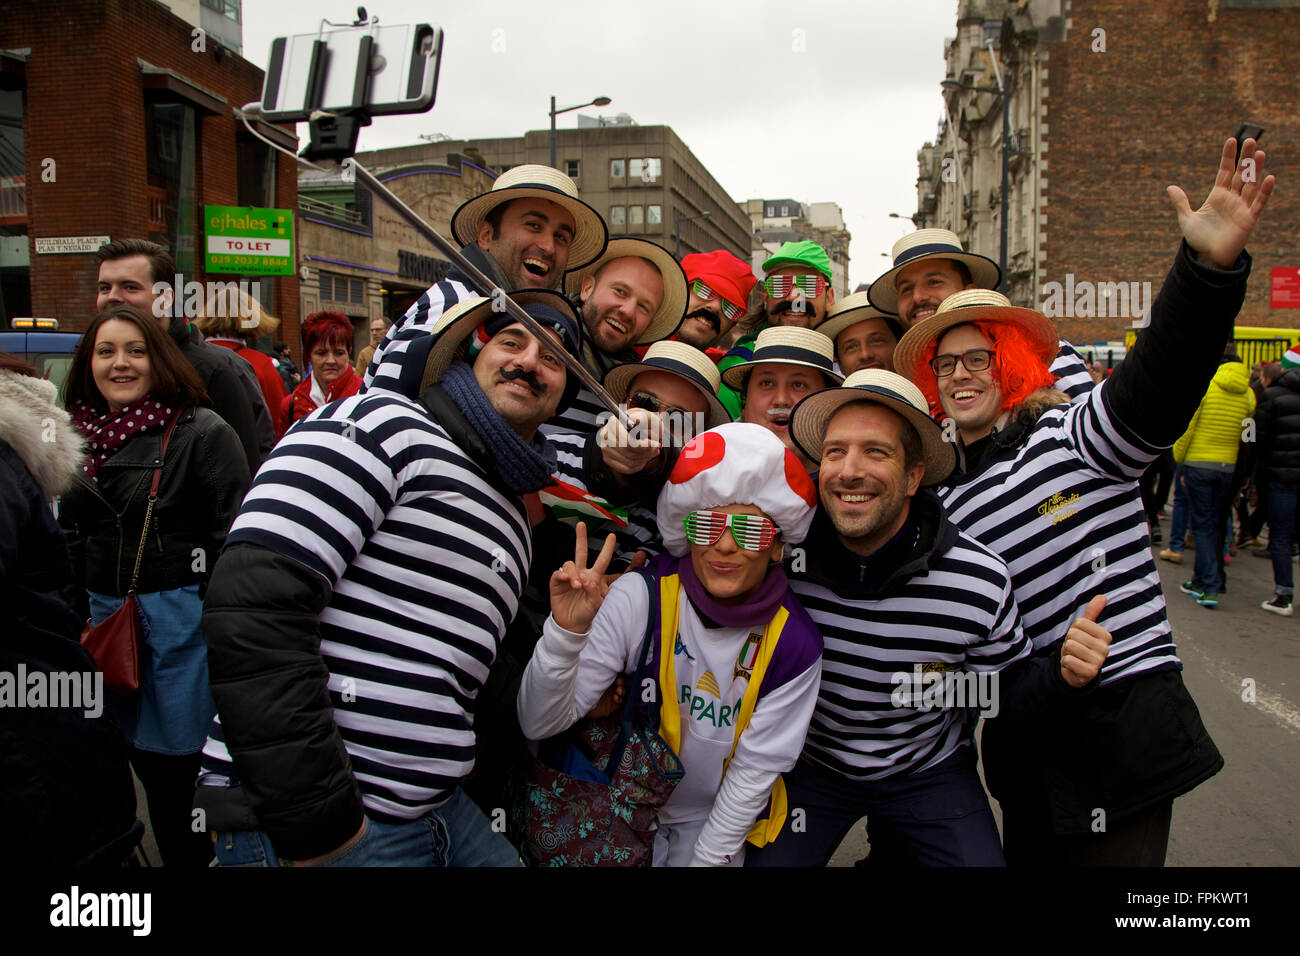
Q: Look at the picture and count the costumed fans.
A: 12